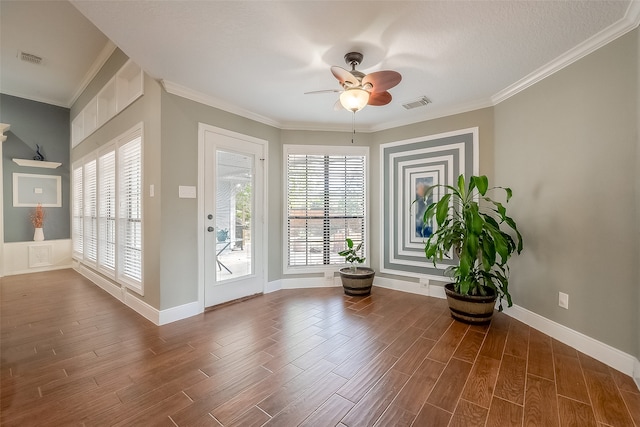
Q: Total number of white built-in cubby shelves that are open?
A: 4